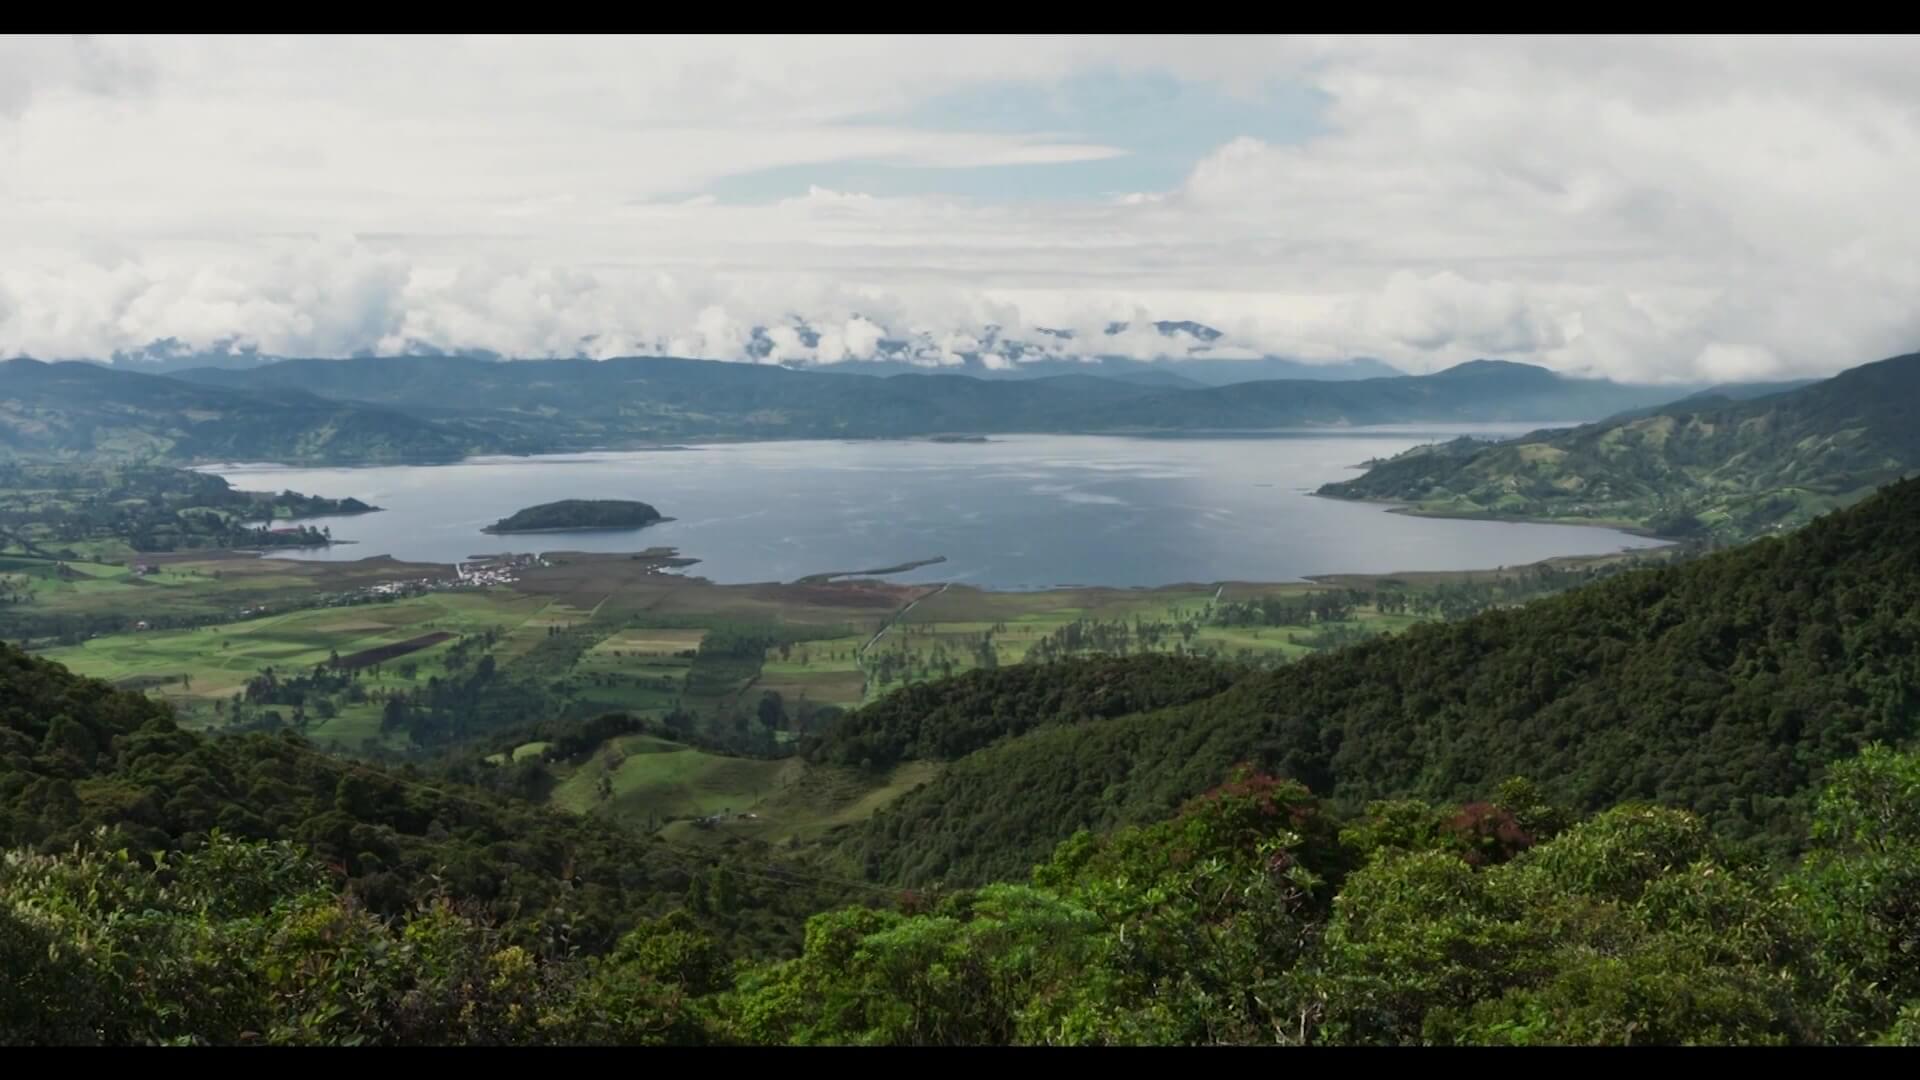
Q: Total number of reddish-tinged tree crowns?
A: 2